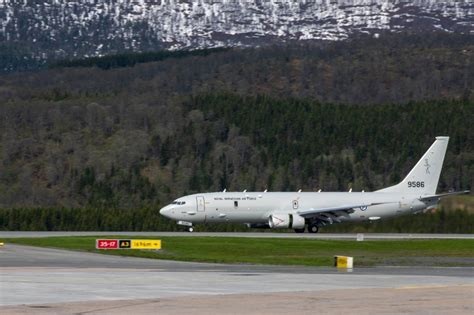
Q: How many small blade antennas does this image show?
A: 7